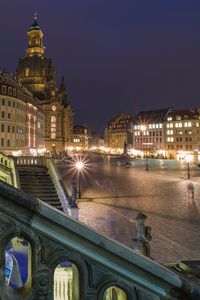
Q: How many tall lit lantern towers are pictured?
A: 1